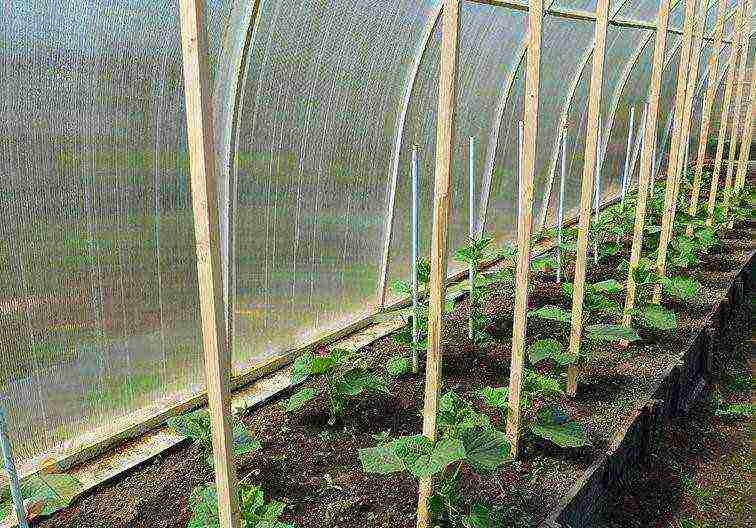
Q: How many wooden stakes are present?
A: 11